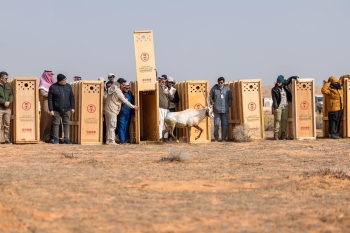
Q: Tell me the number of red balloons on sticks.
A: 0